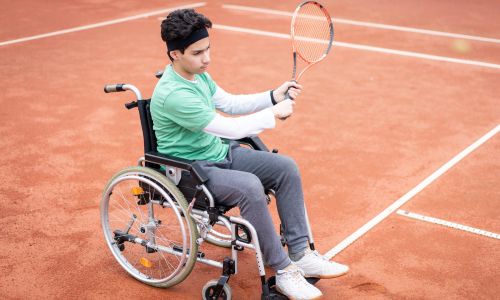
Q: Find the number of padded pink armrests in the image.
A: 0